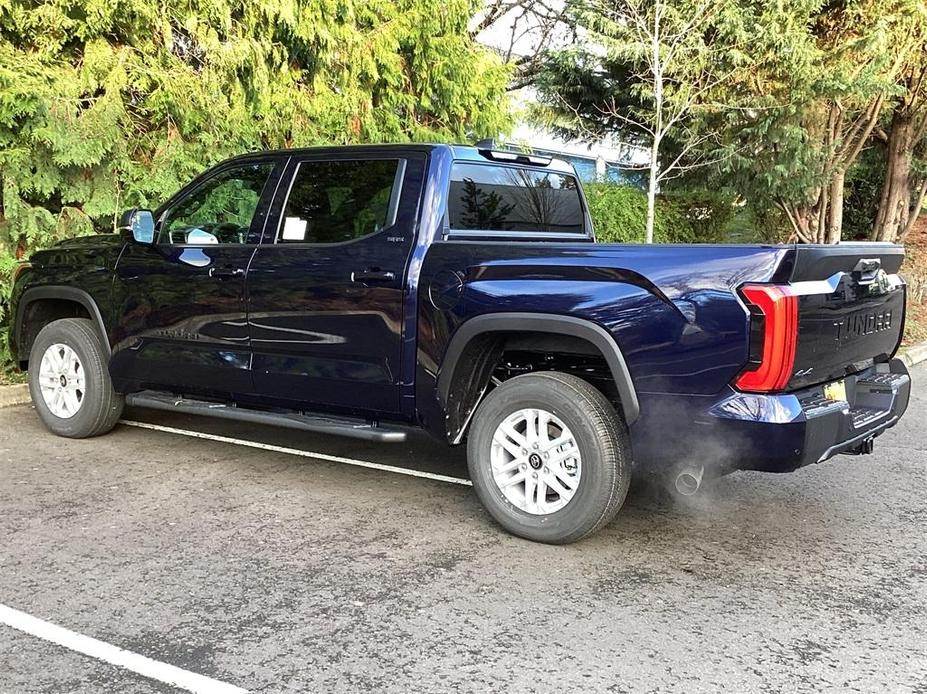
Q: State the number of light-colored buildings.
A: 1